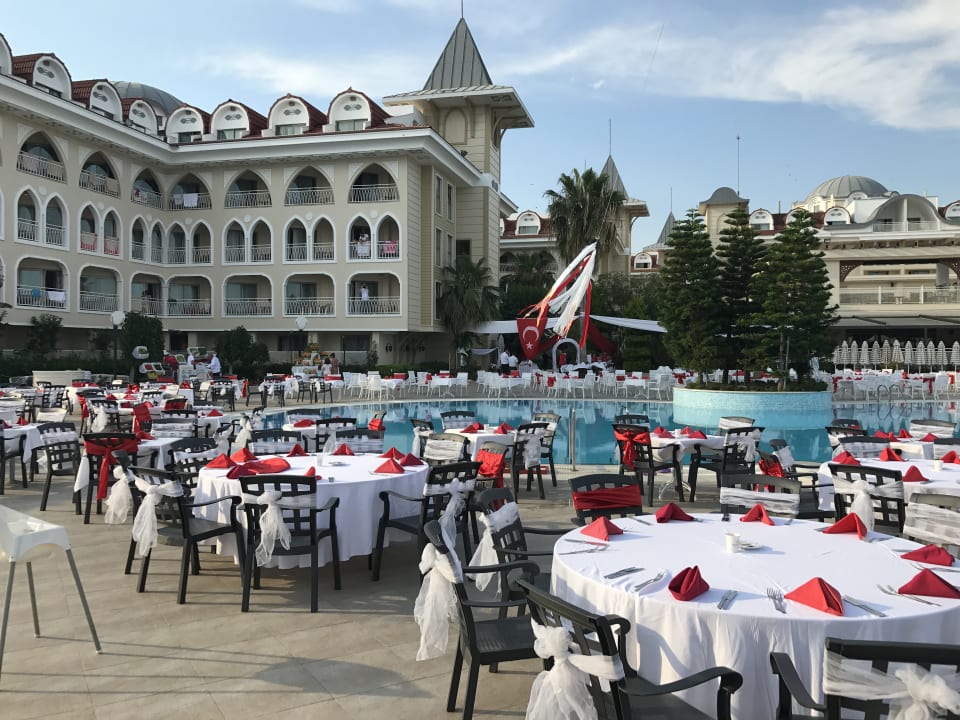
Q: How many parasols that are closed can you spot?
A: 12